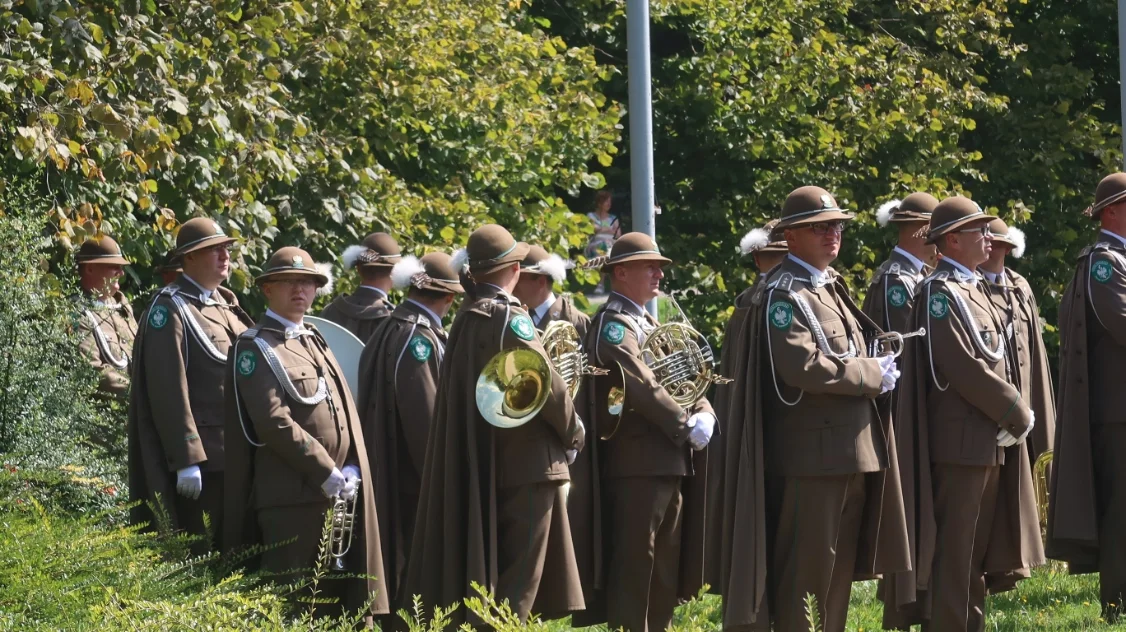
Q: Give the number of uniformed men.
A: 15